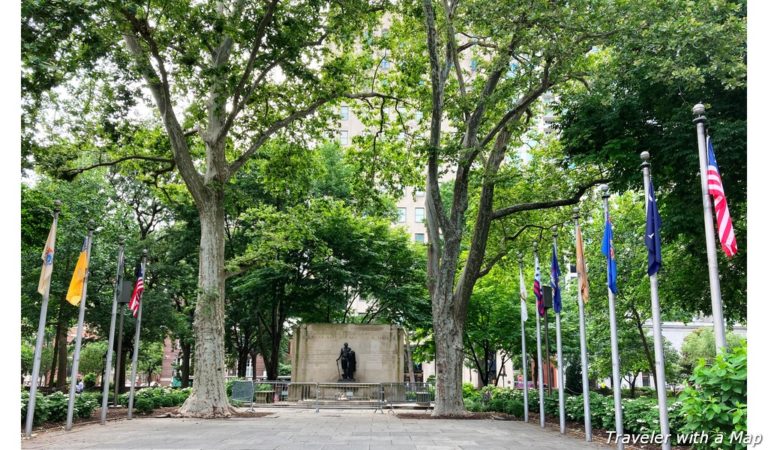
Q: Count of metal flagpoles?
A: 11